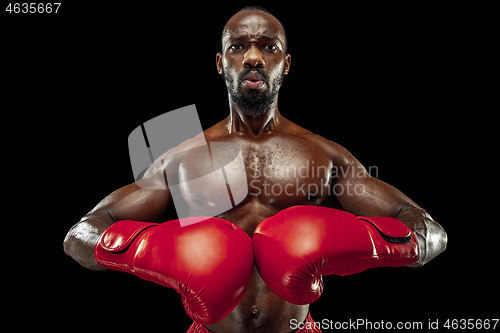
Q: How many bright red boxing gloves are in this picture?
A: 2